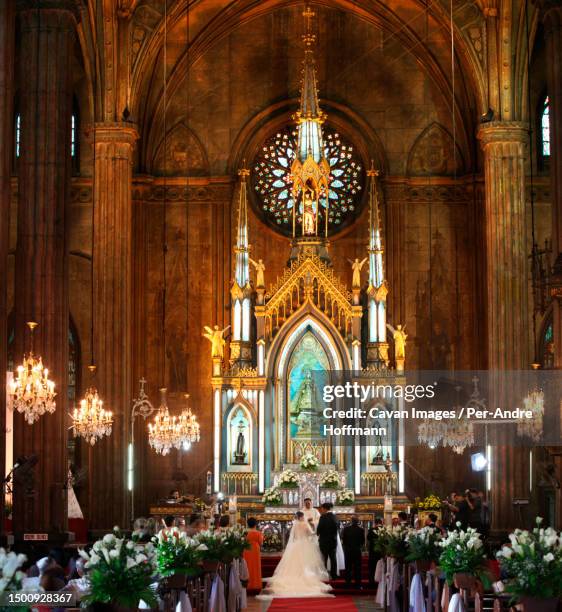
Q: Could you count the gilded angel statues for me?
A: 4